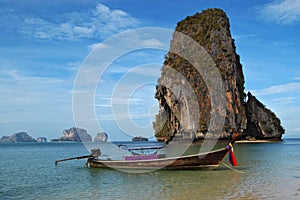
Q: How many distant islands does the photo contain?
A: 5